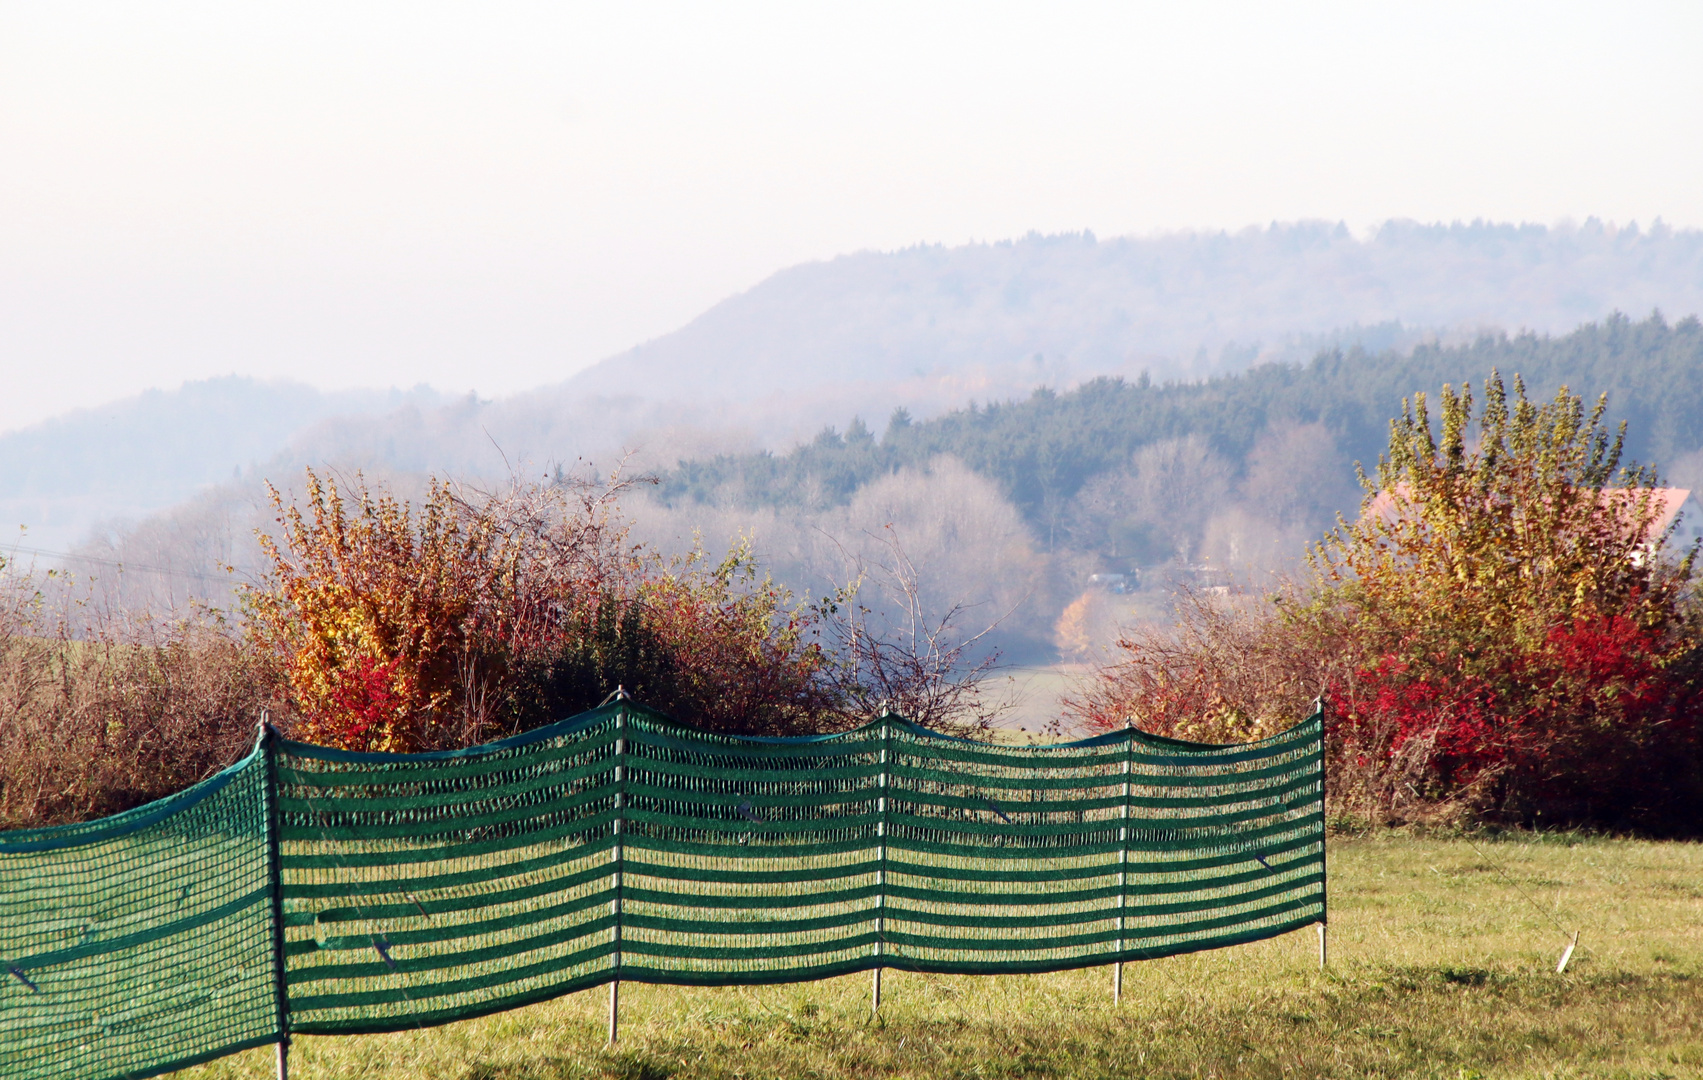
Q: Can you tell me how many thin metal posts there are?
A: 5